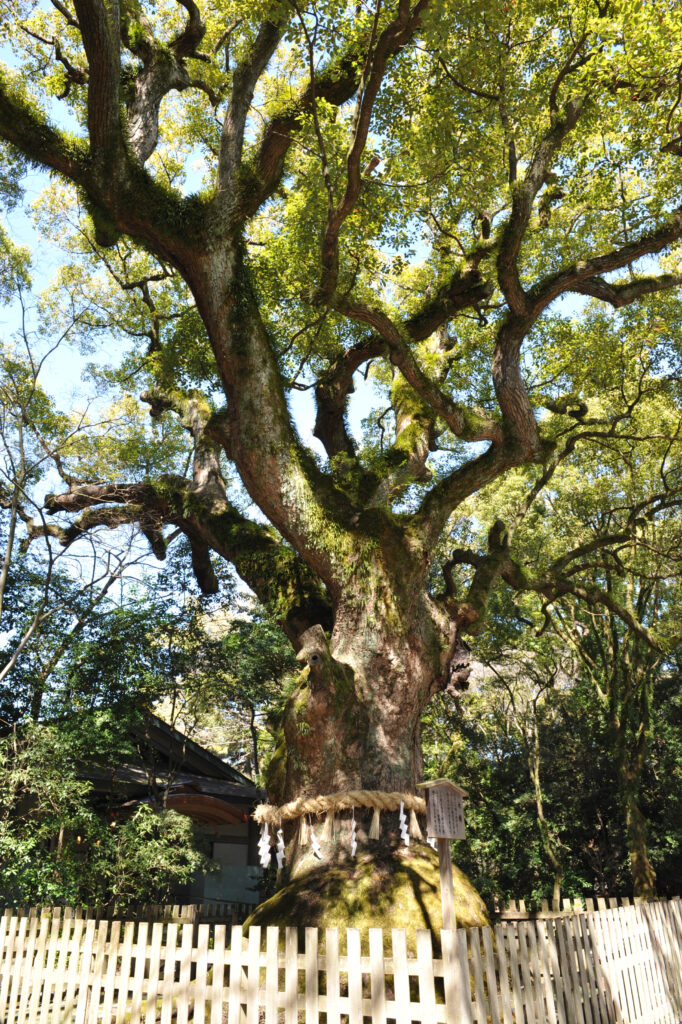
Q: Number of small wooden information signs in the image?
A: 1